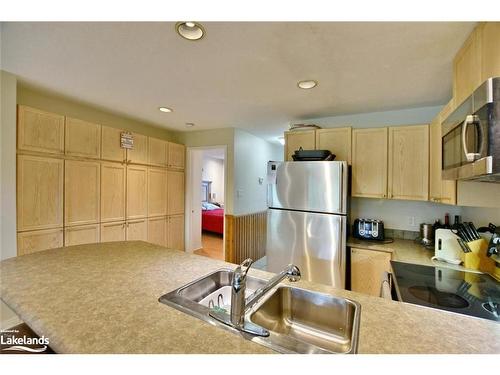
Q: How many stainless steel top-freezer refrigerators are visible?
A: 1